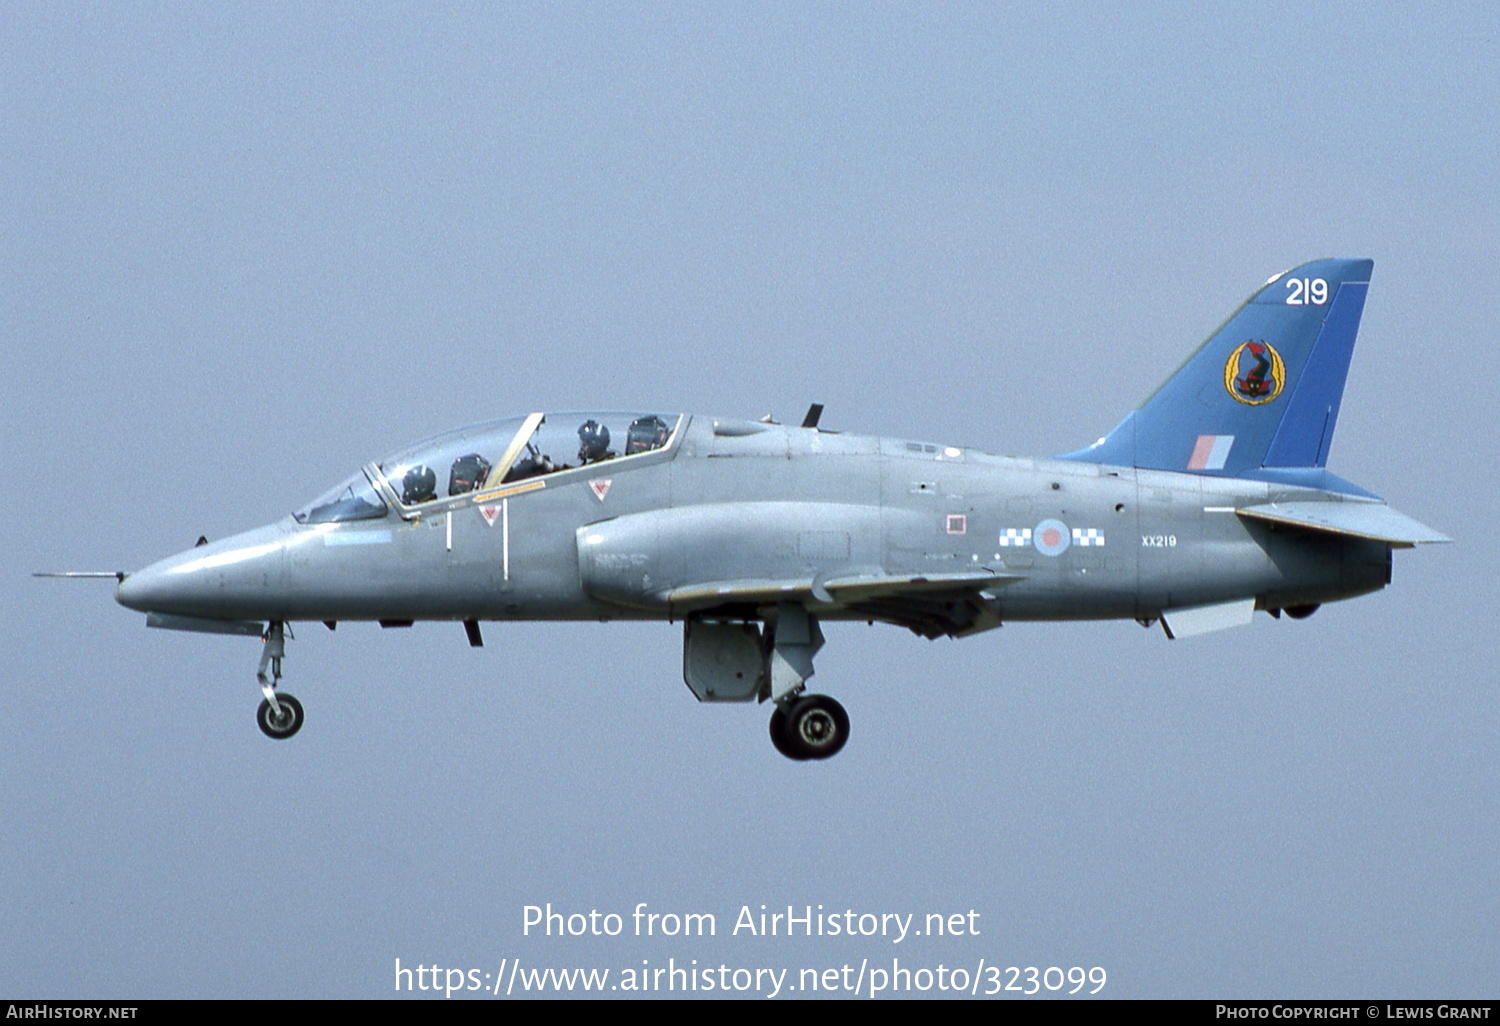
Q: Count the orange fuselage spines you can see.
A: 0